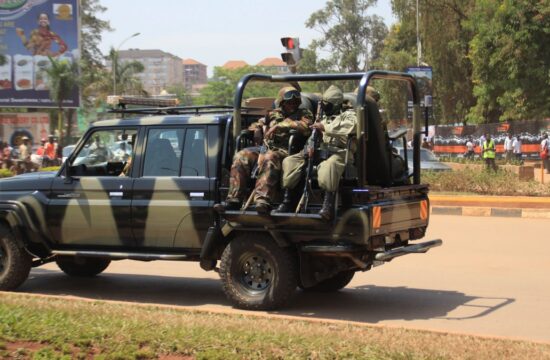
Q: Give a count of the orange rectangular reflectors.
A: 2